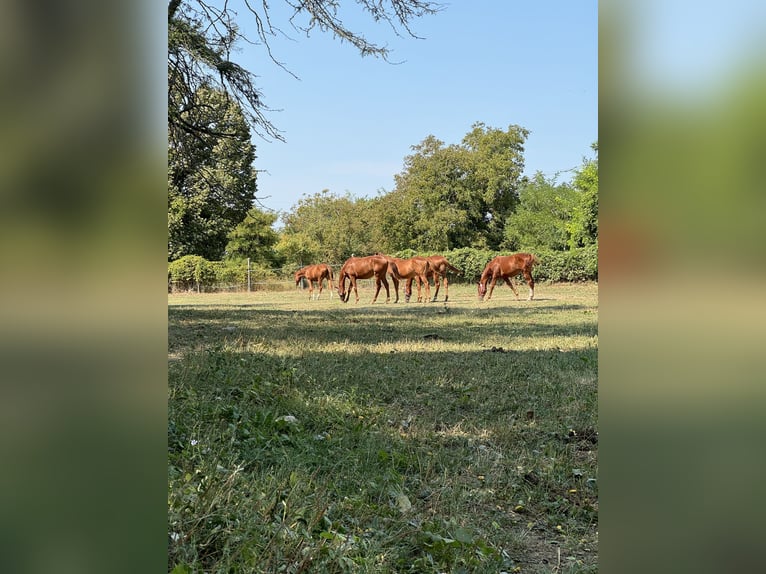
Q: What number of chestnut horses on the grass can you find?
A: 5